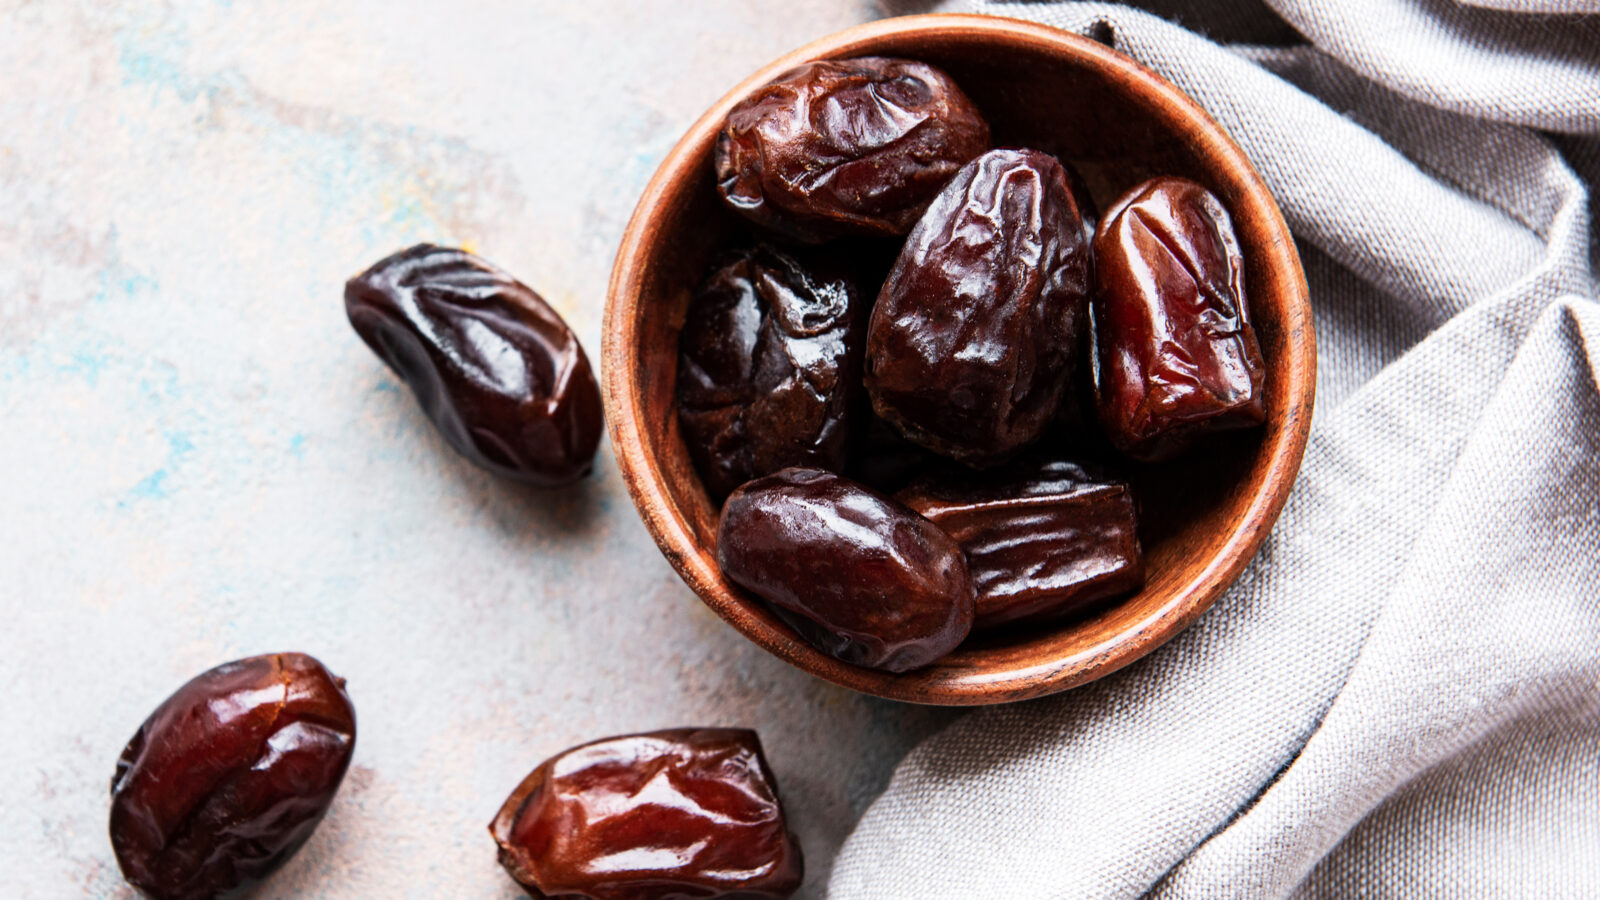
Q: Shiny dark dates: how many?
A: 9